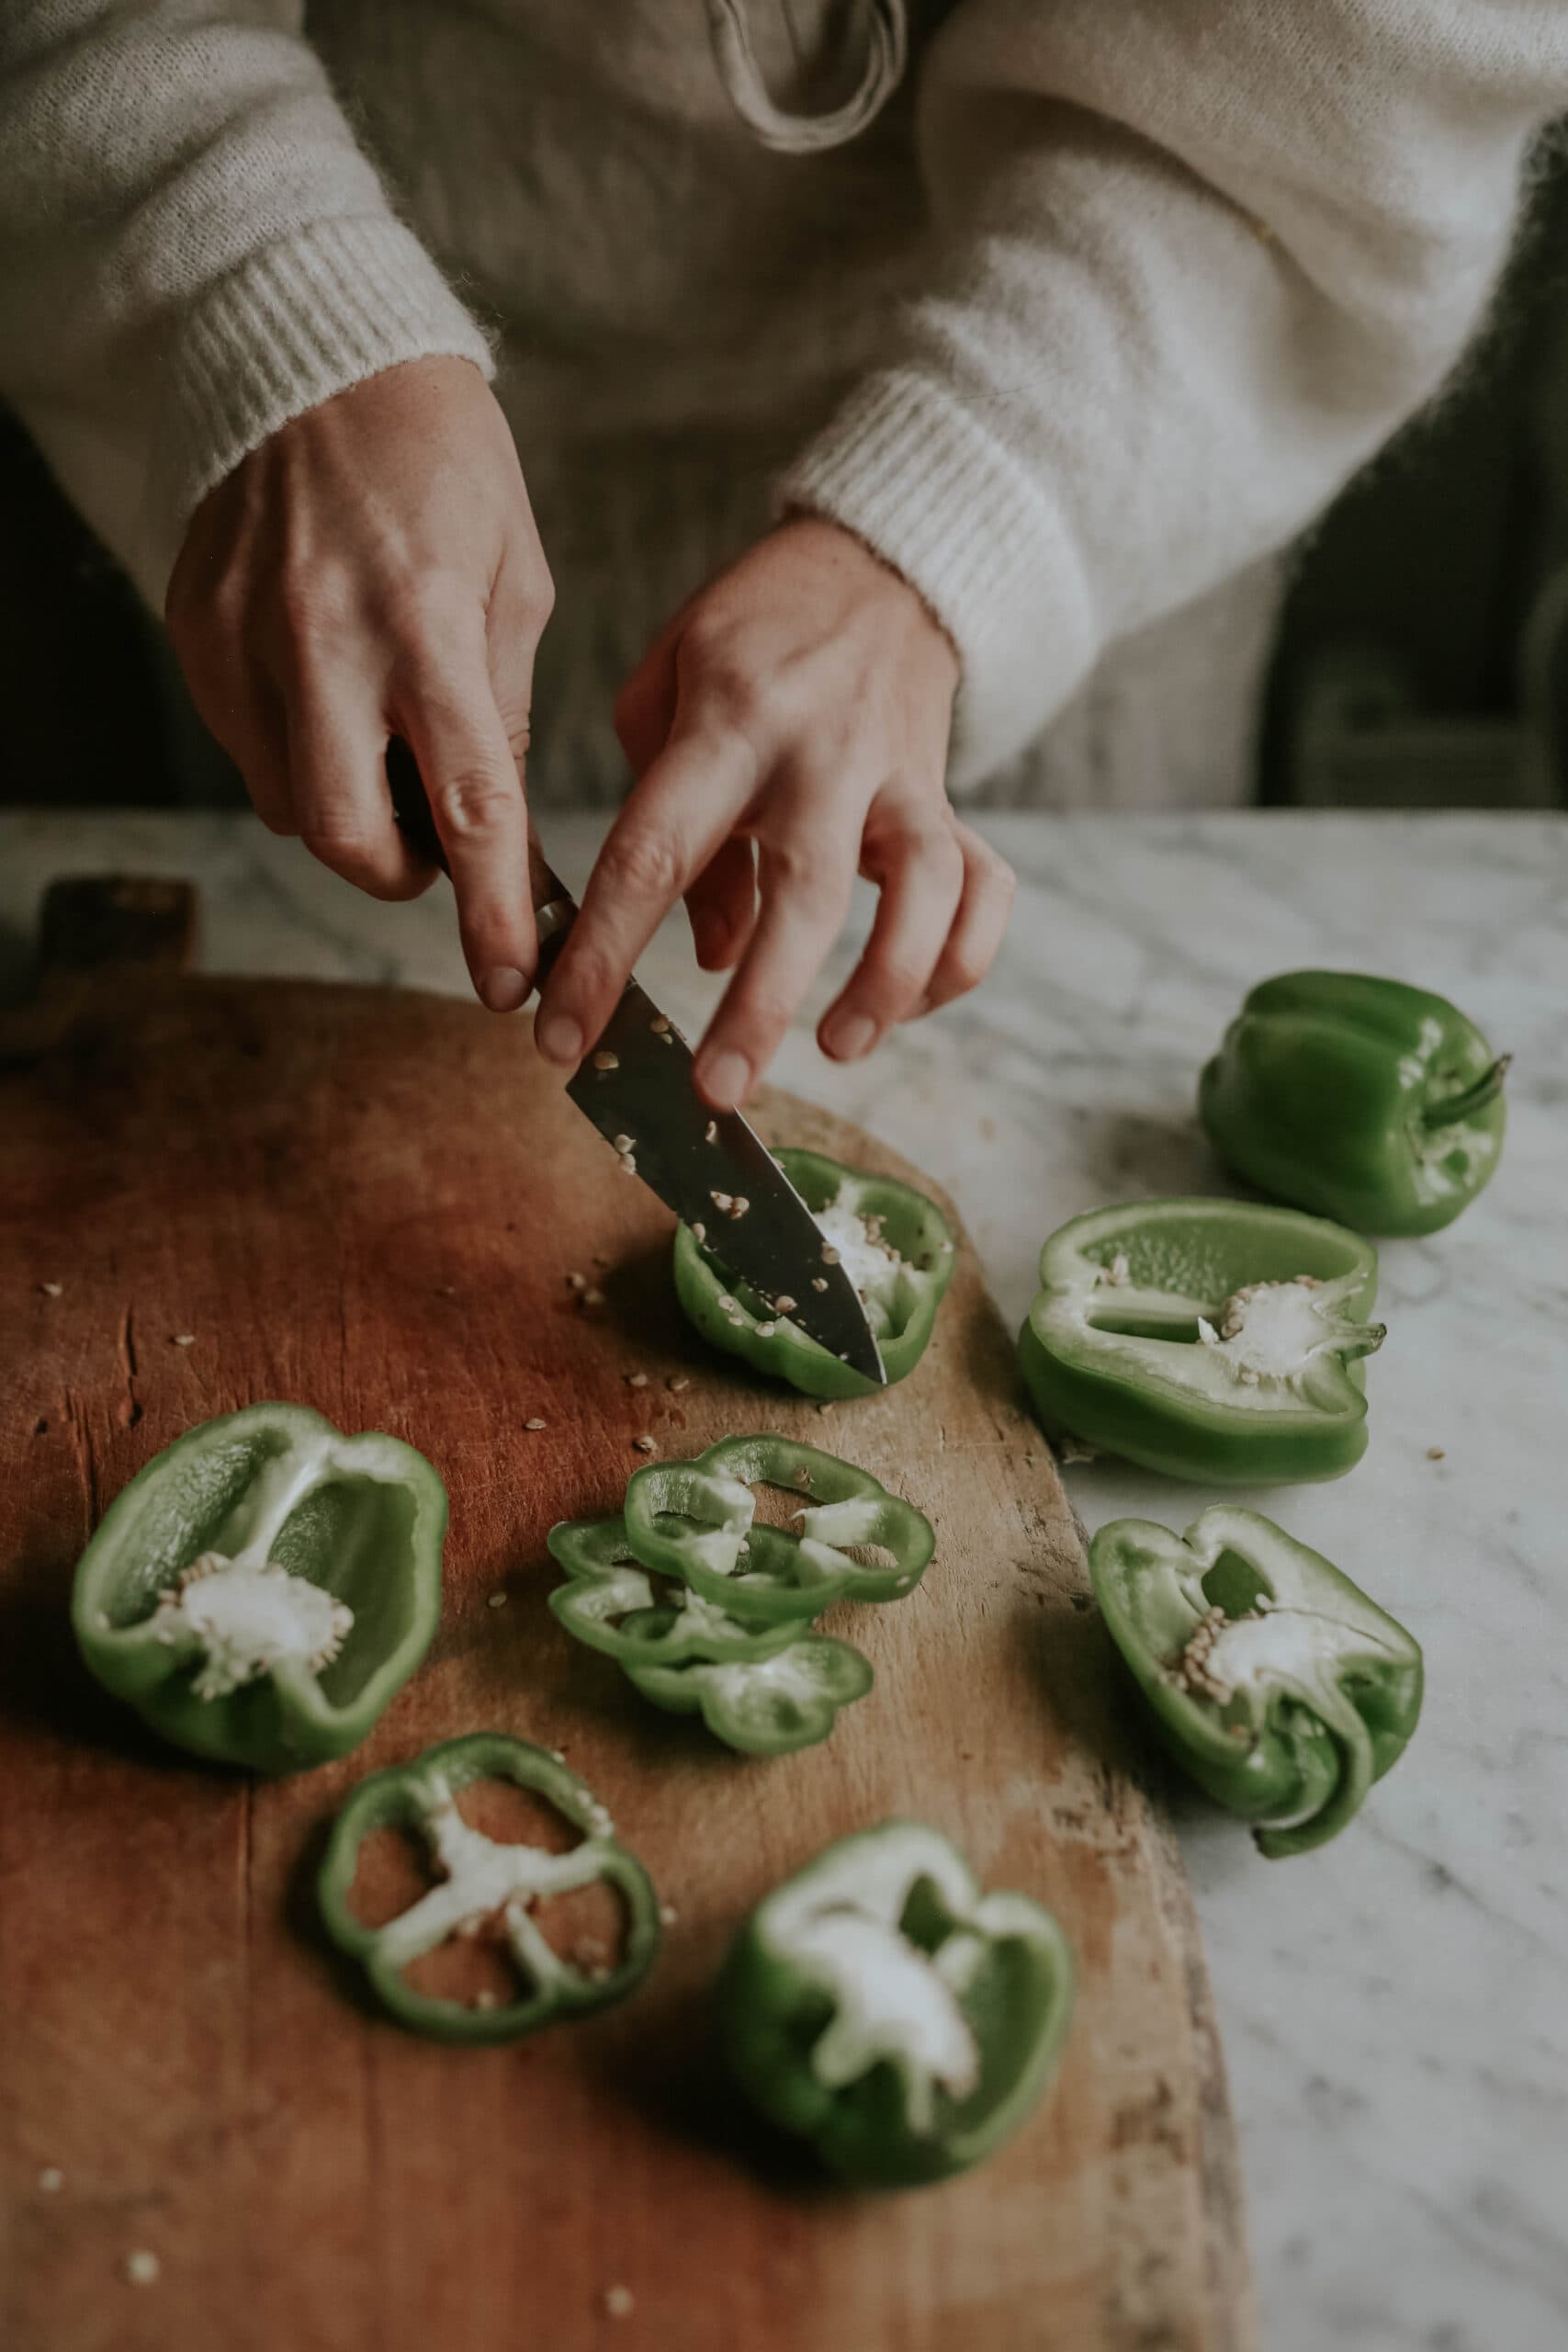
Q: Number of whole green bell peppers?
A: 1